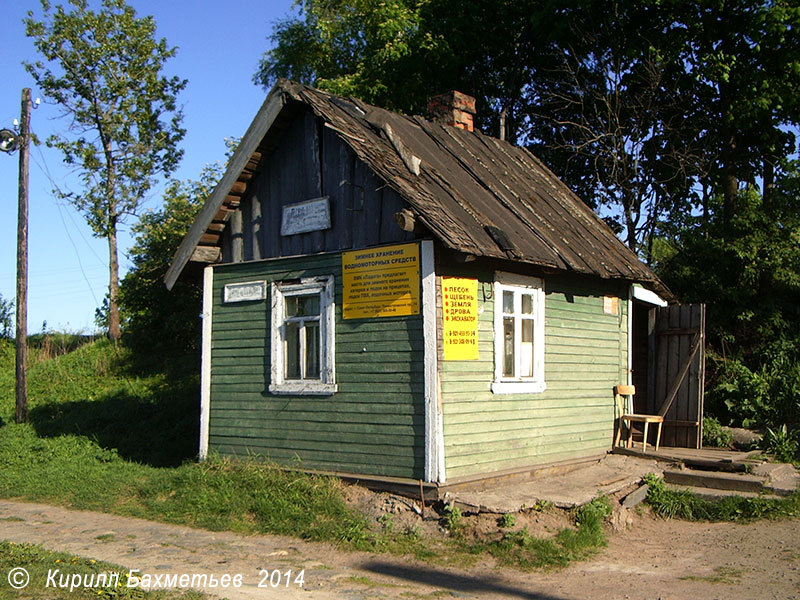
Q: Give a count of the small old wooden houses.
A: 1